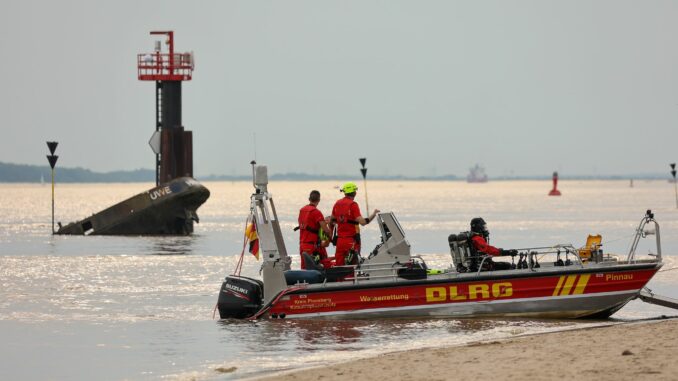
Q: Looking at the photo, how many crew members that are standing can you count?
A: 2